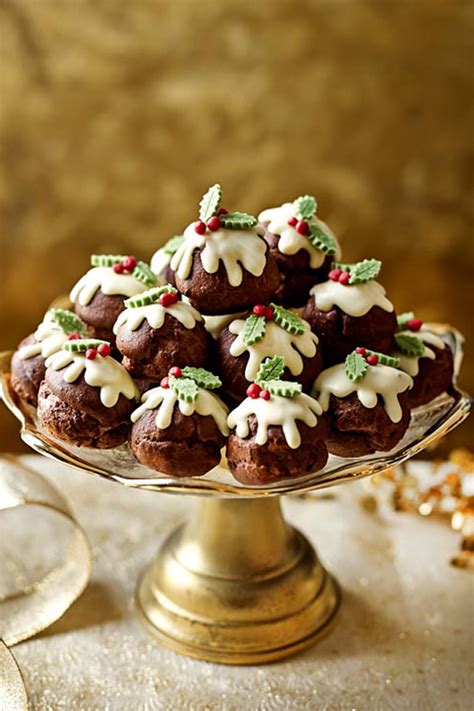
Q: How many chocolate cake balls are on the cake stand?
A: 13